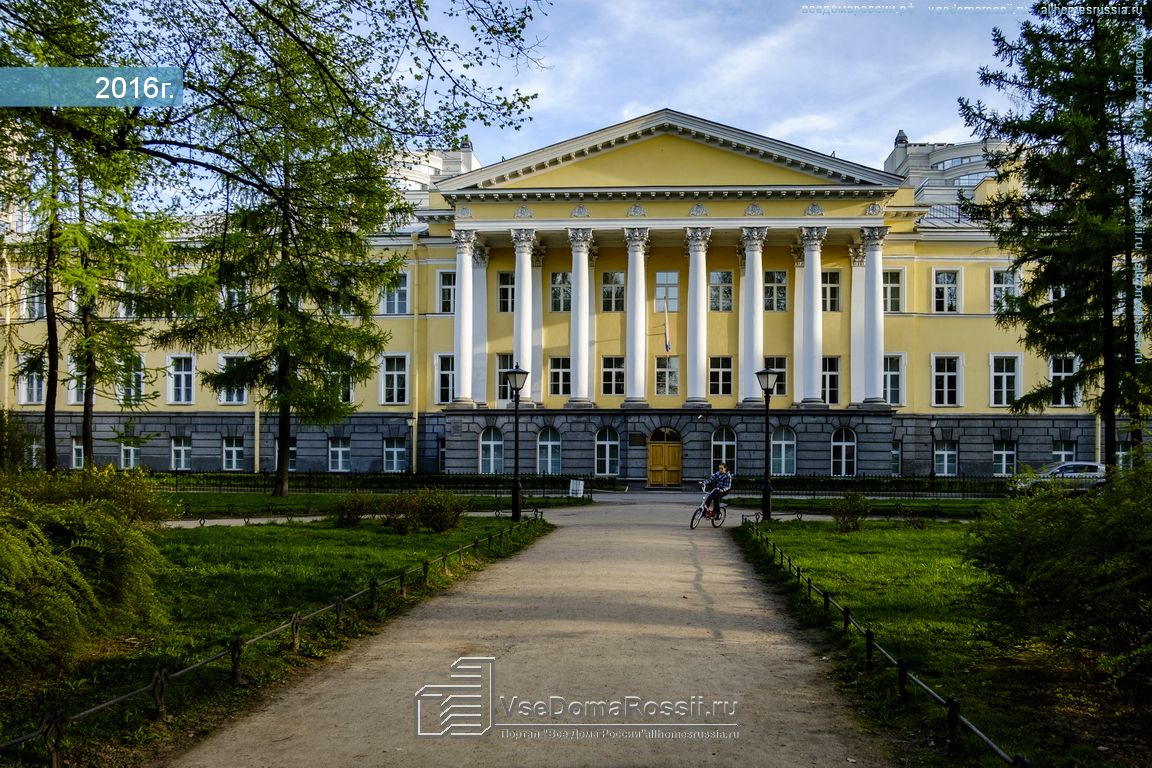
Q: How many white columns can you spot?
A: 8